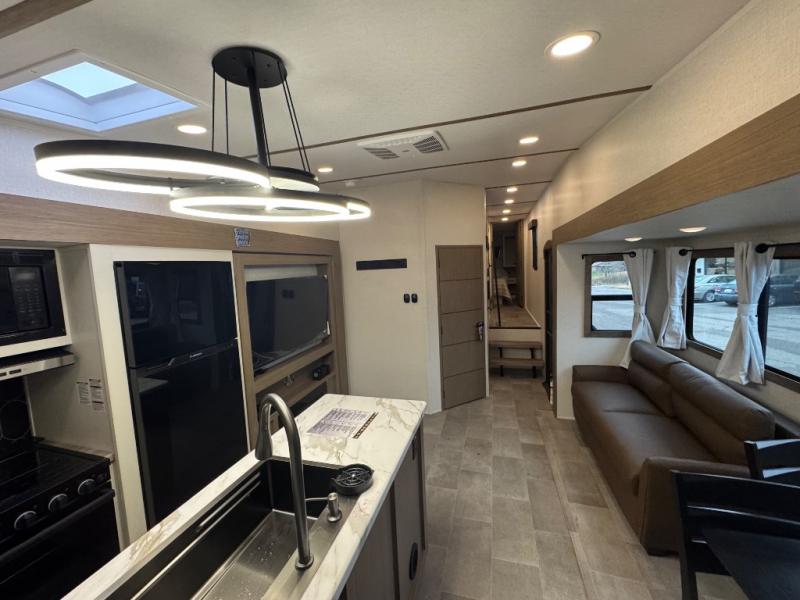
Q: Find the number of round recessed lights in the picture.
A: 11